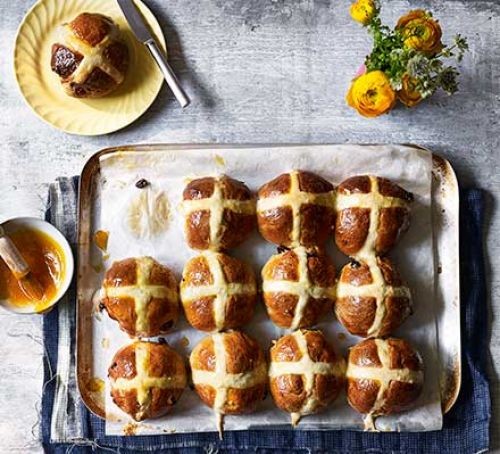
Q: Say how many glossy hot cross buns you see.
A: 12